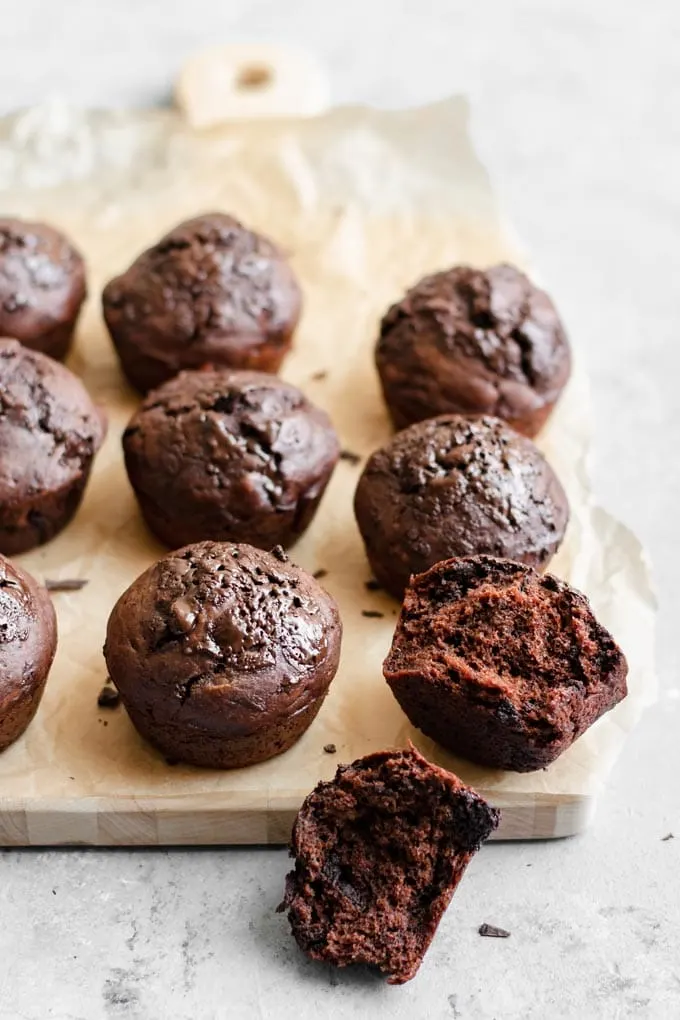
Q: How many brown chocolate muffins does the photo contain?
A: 9